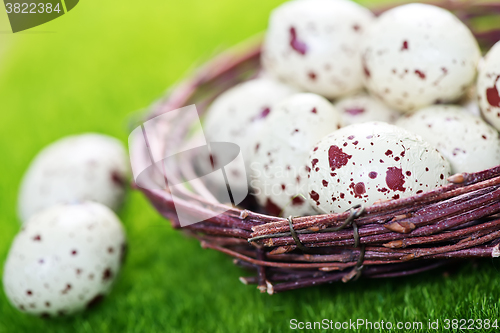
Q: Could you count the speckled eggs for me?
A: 10